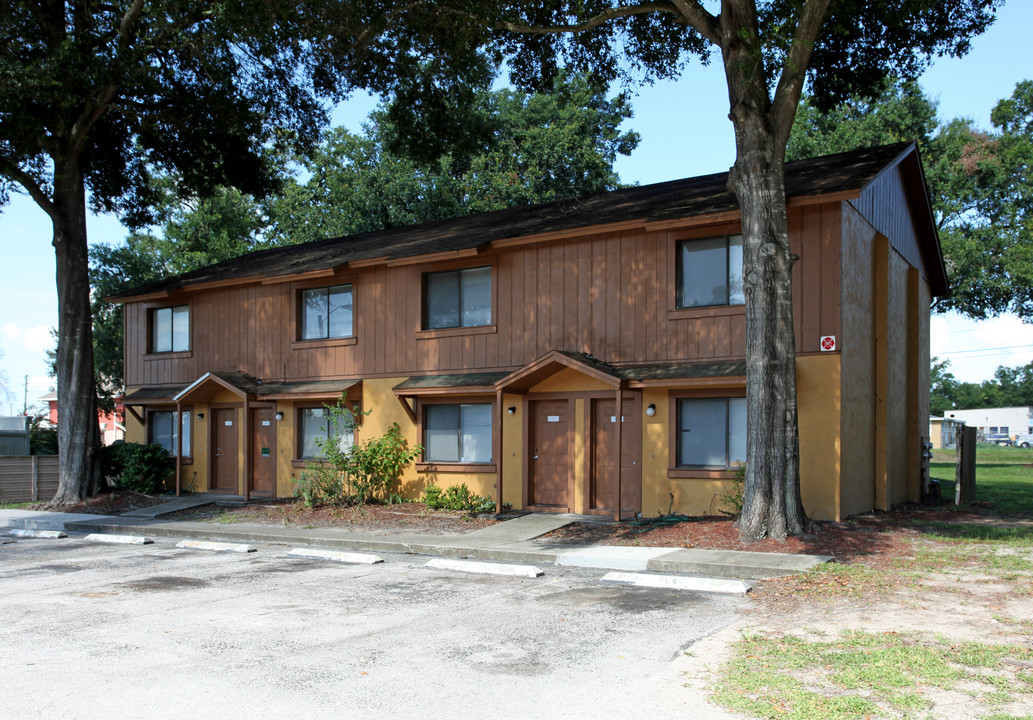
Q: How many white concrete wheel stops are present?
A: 6